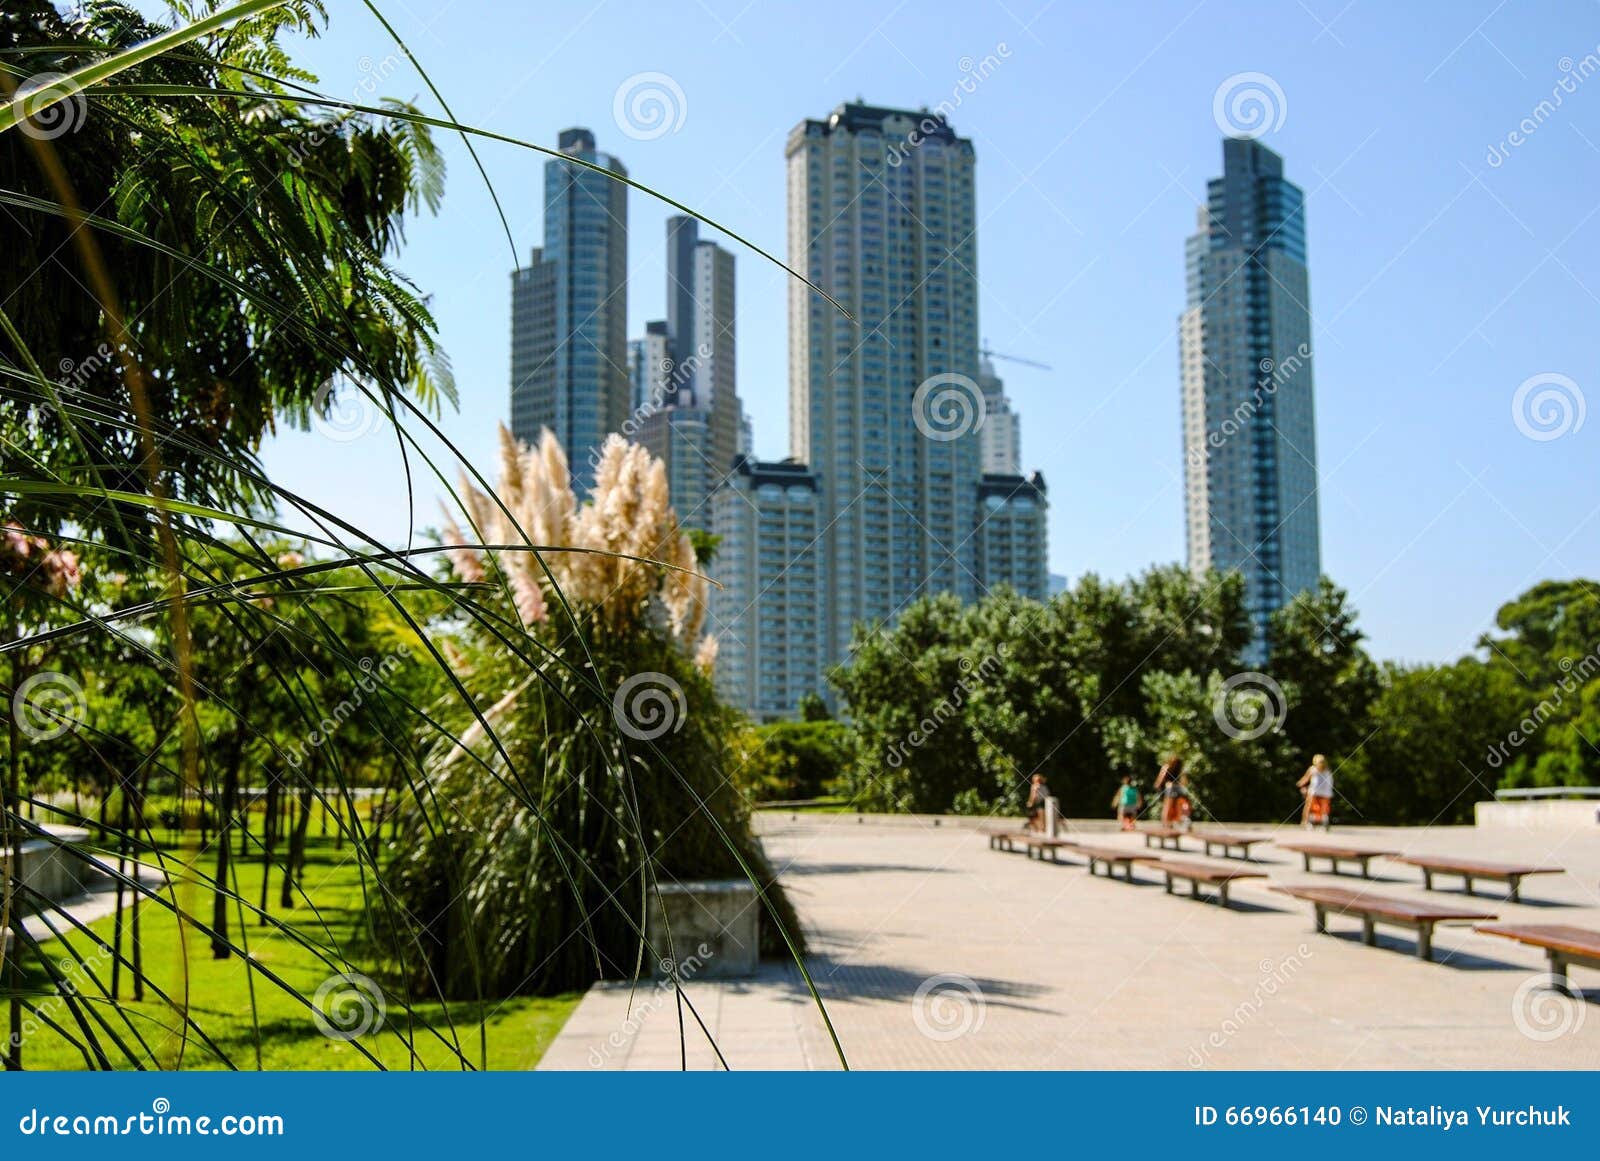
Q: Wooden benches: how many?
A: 10